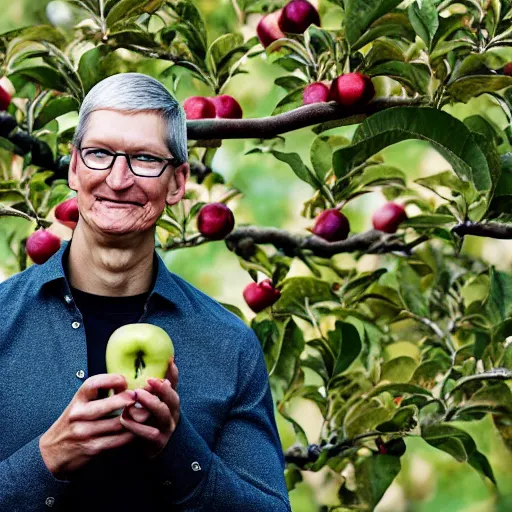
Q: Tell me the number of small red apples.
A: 14